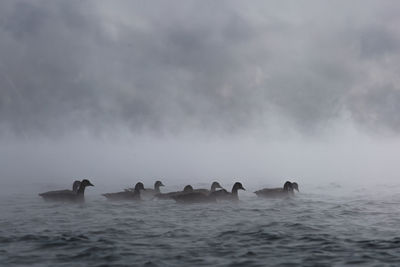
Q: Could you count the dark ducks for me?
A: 9